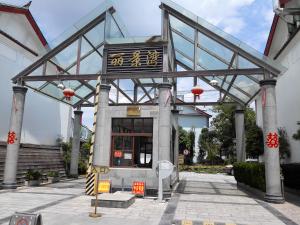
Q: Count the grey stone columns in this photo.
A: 6